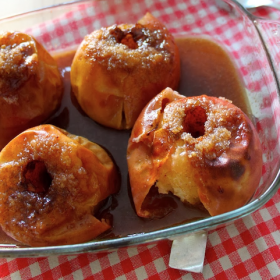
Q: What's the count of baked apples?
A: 4